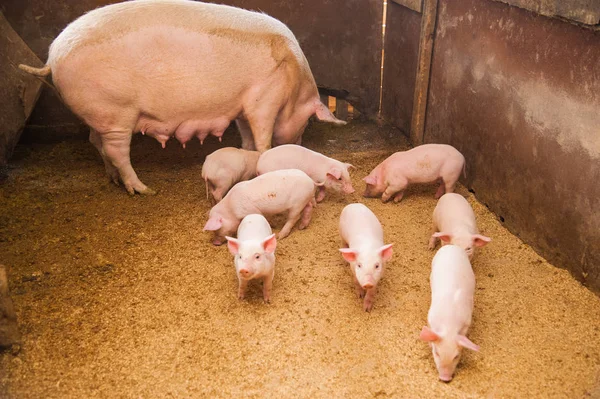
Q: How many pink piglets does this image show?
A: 8